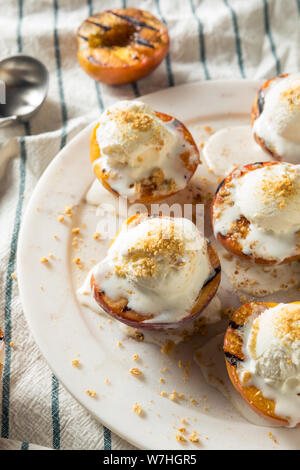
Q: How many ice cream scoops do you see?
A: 5